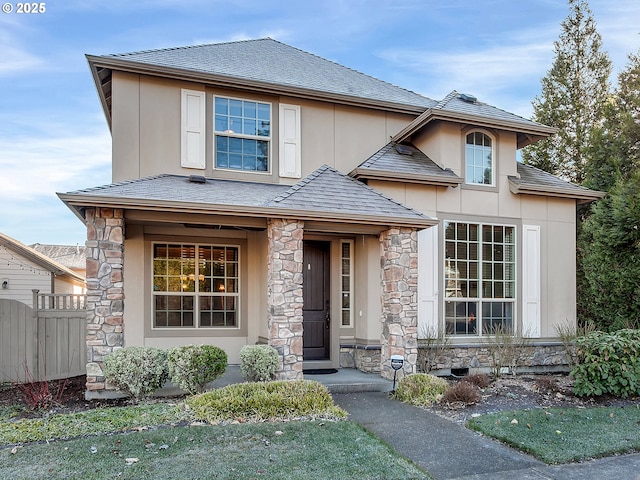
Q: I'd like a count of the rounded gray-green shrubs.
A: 3